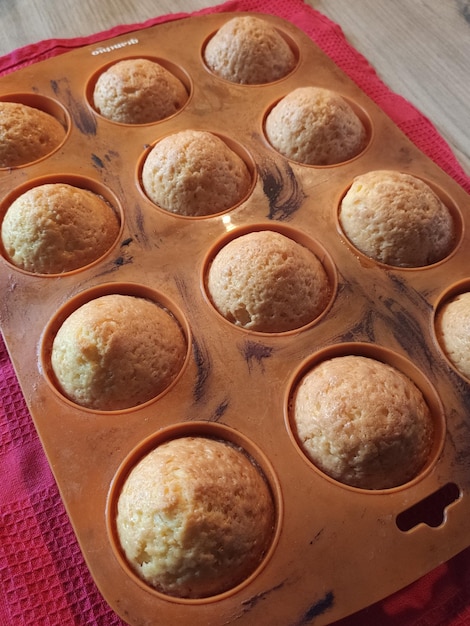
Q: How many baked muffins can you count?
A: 12